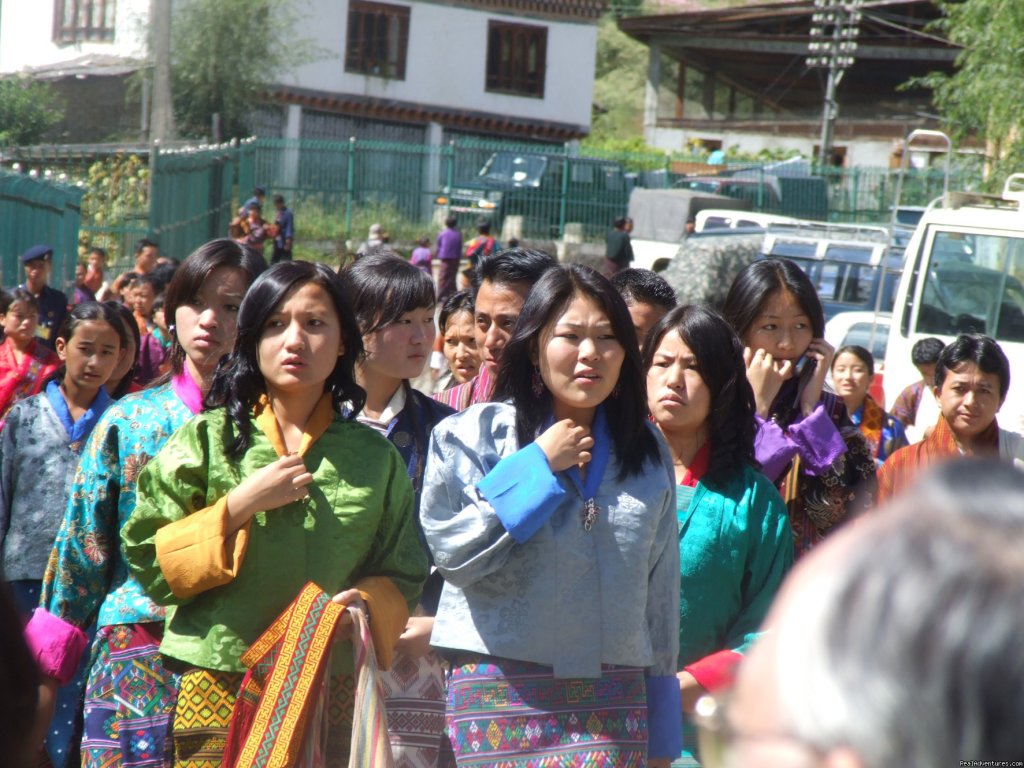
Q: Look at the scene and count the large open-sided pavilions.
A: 1